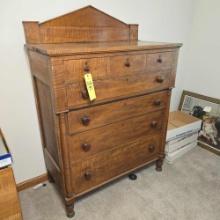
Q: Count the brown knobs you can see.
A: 11